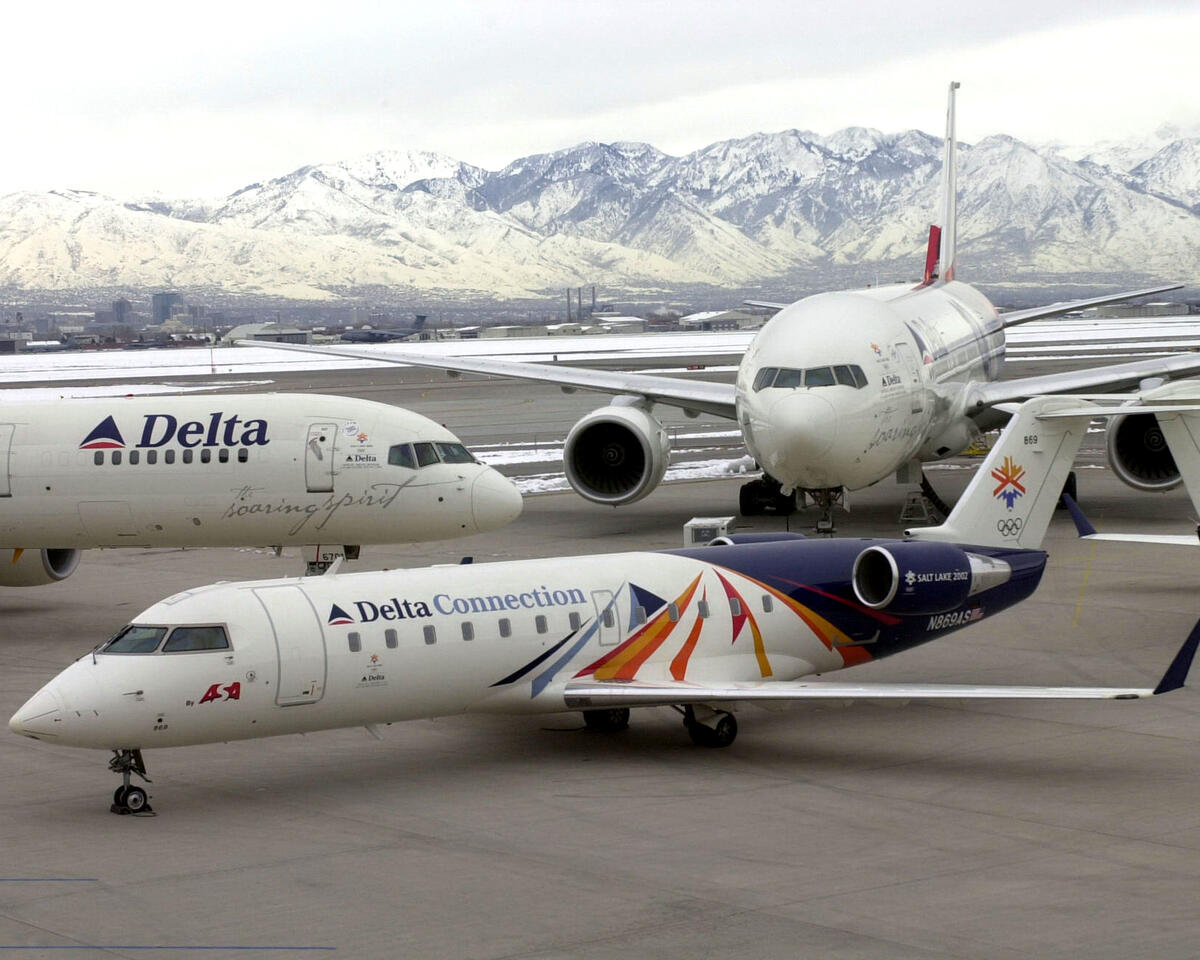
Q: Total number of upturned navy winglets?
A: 2